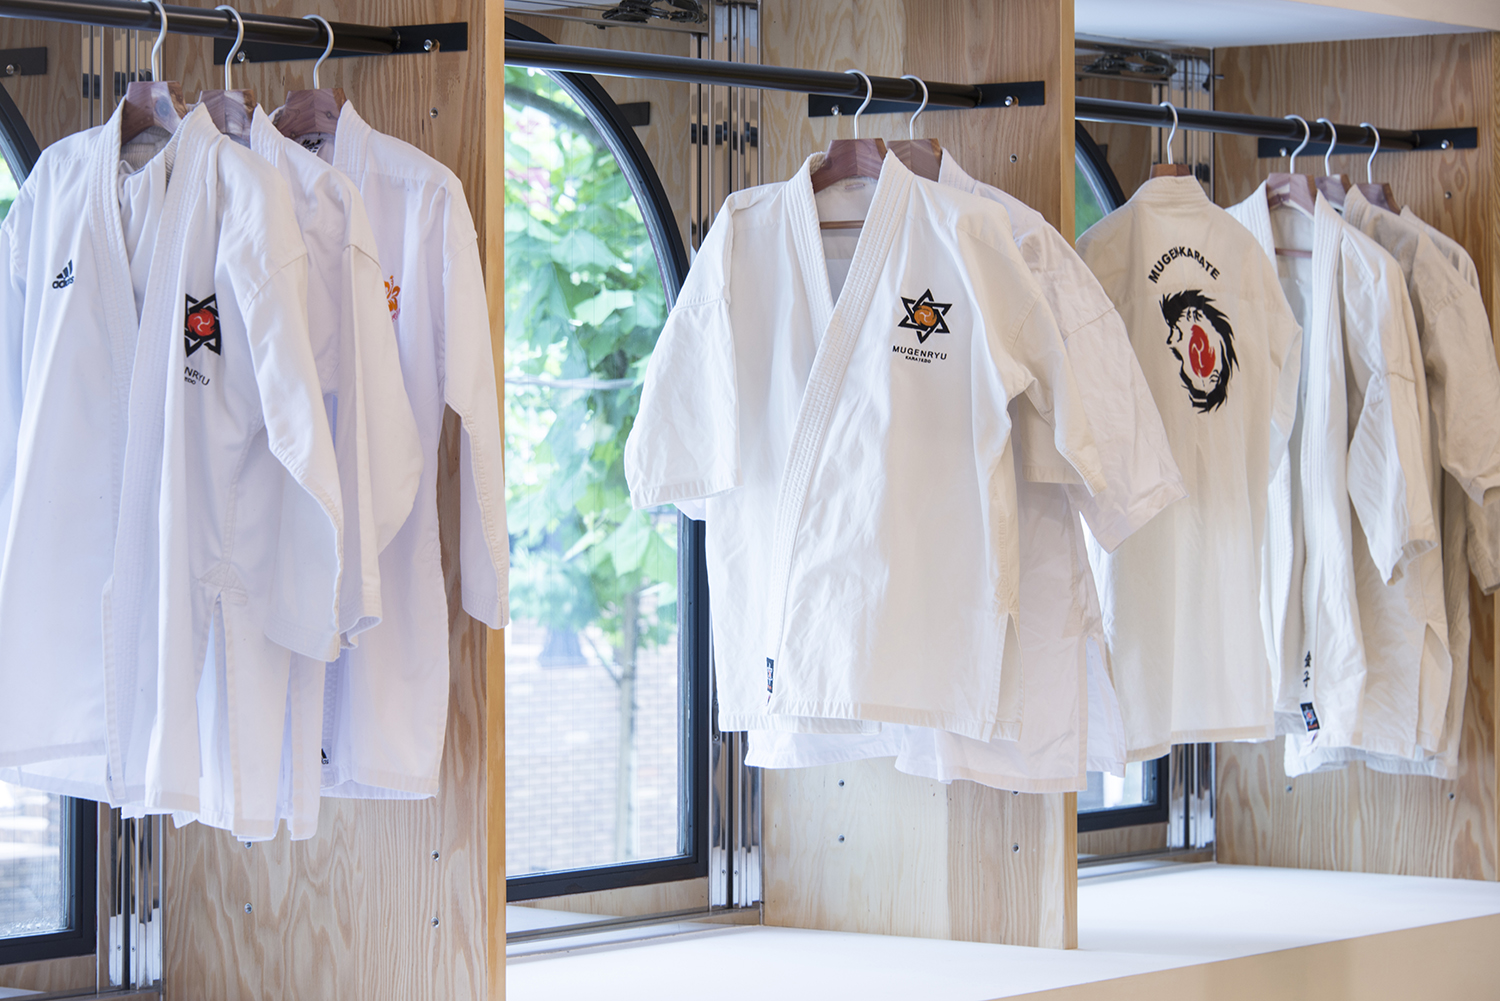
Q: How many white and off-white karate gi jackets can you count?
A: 9